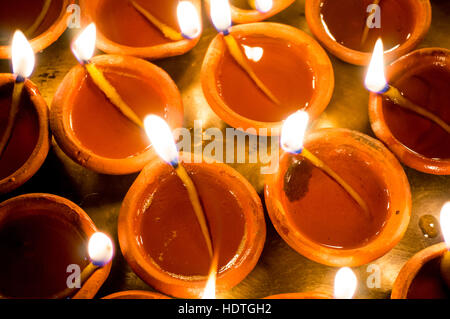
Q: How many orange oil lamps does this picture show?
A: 14